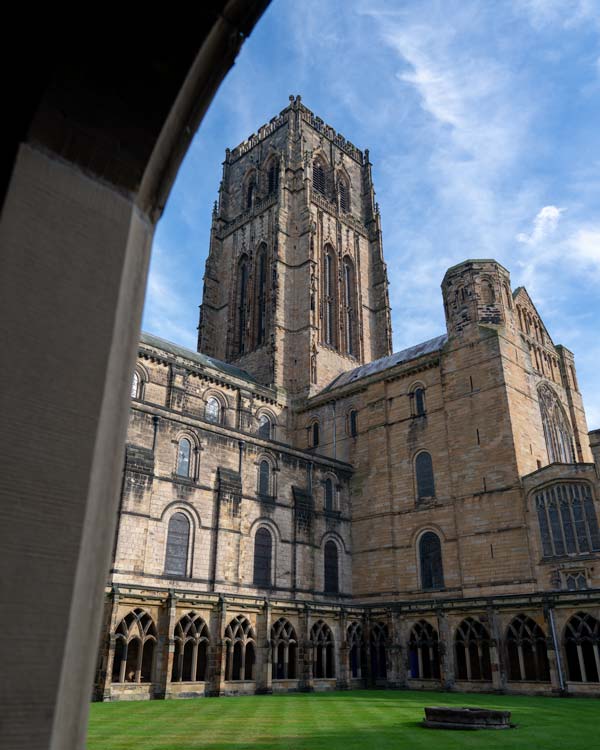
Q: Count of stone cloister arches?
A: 11